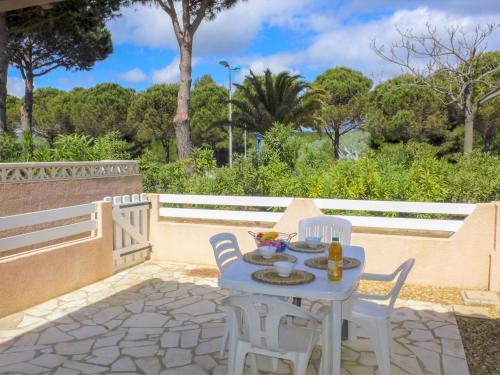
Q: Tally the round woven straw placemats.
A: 4